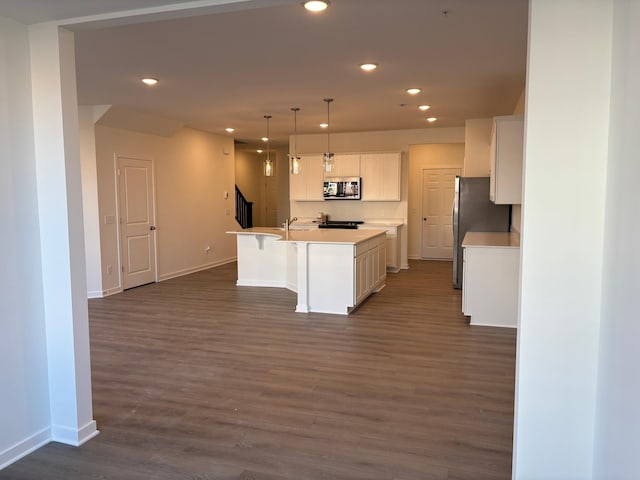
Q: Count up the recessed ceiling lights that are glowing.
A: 10